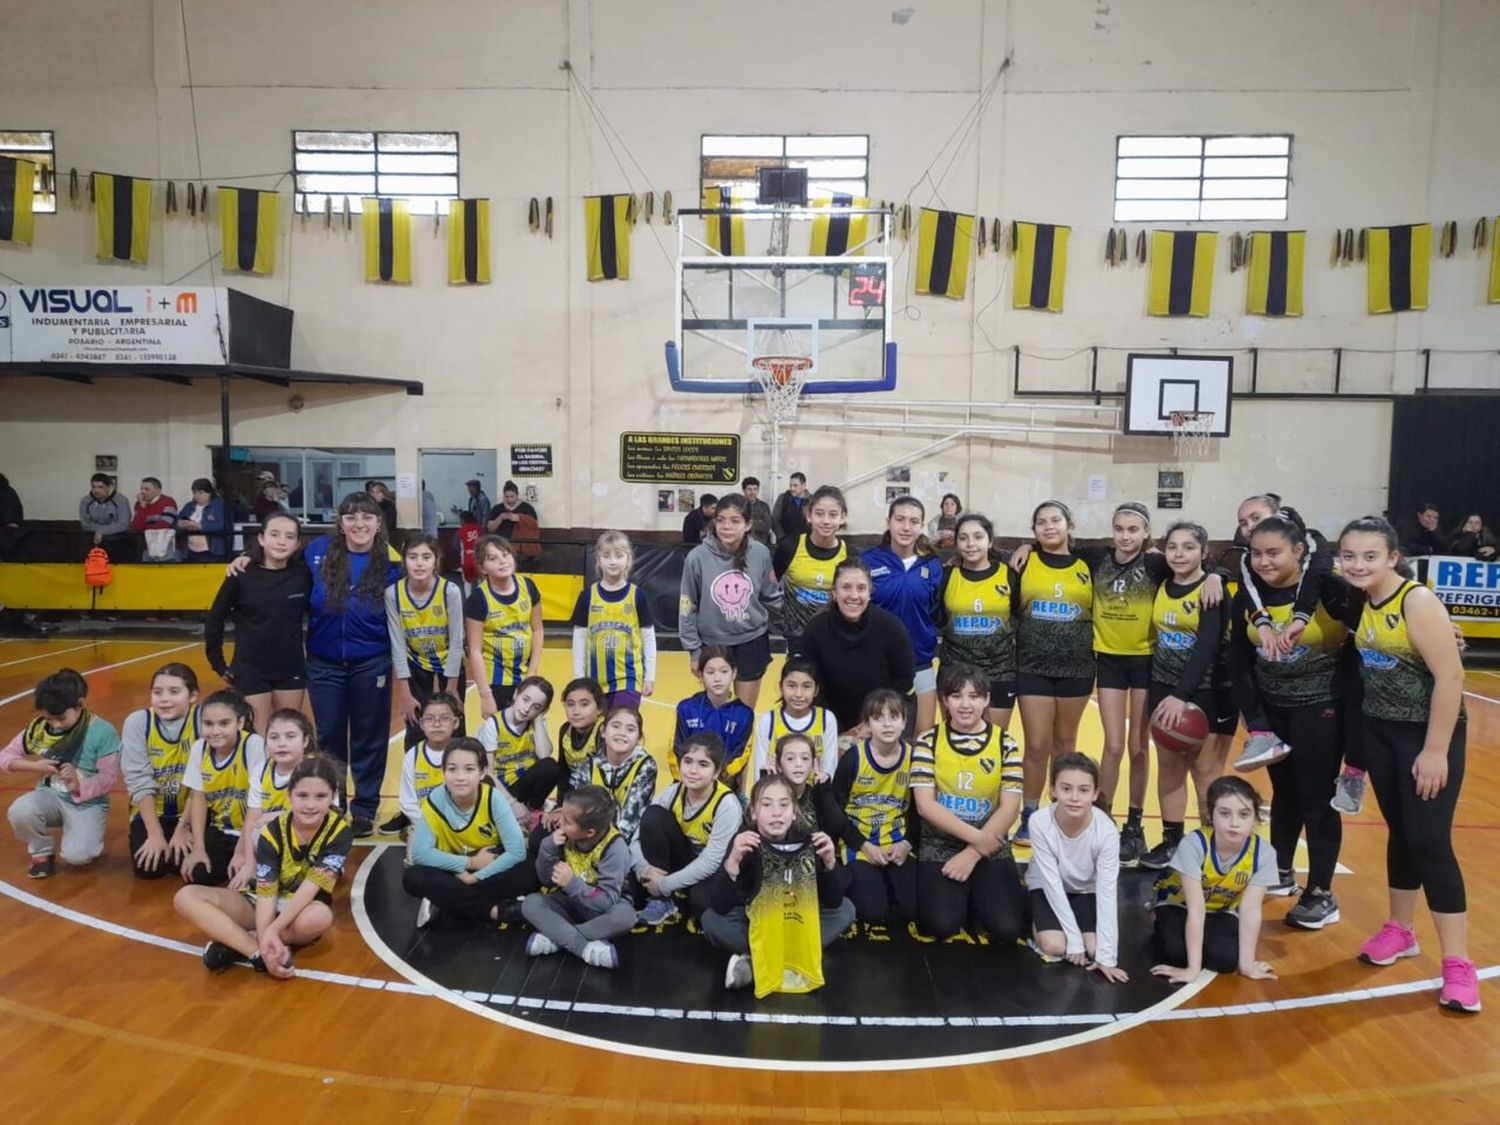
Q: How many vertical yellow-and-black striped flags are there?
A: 14